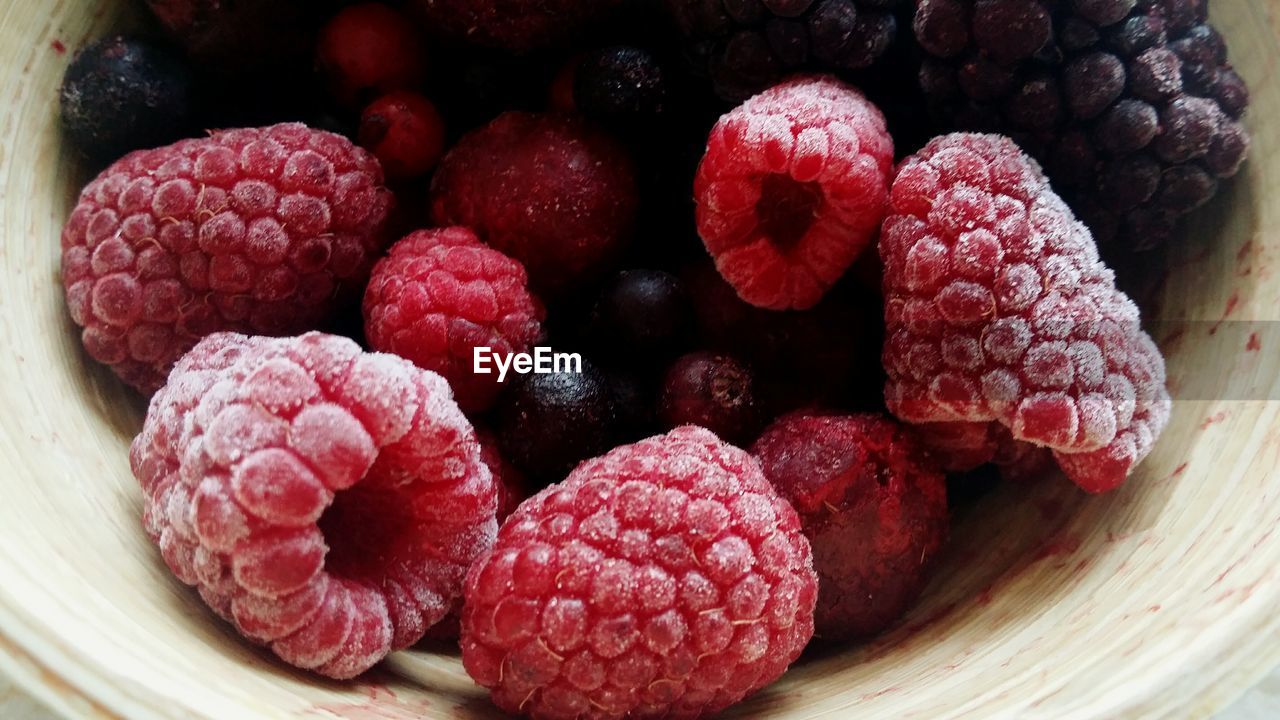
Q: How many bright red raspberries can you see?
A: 6